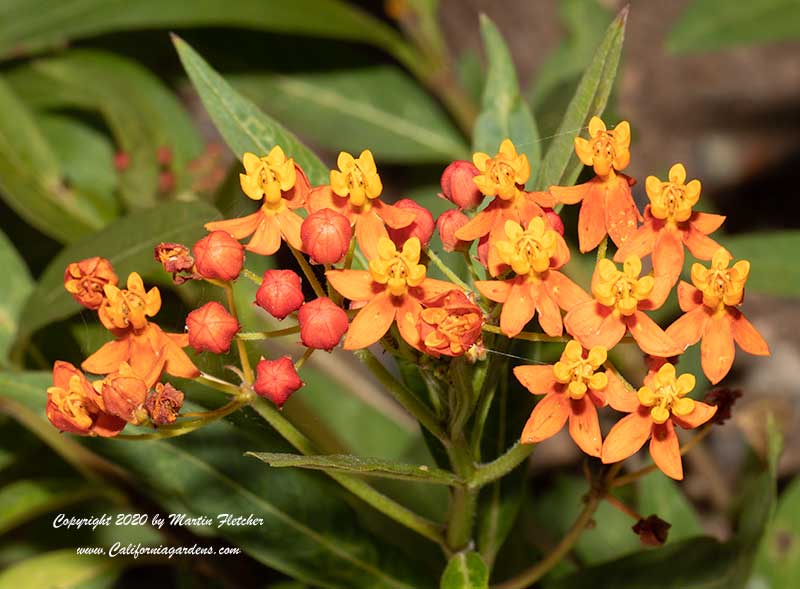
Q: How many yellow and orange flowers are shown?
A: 12